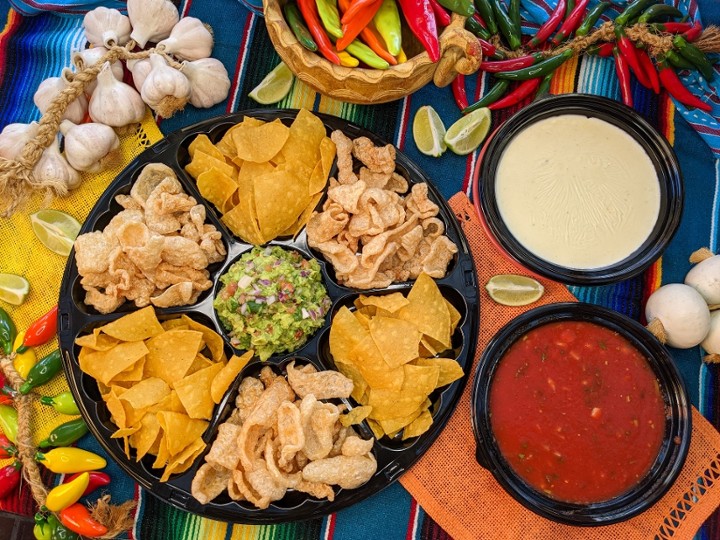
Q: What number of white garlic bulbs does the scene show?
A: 12